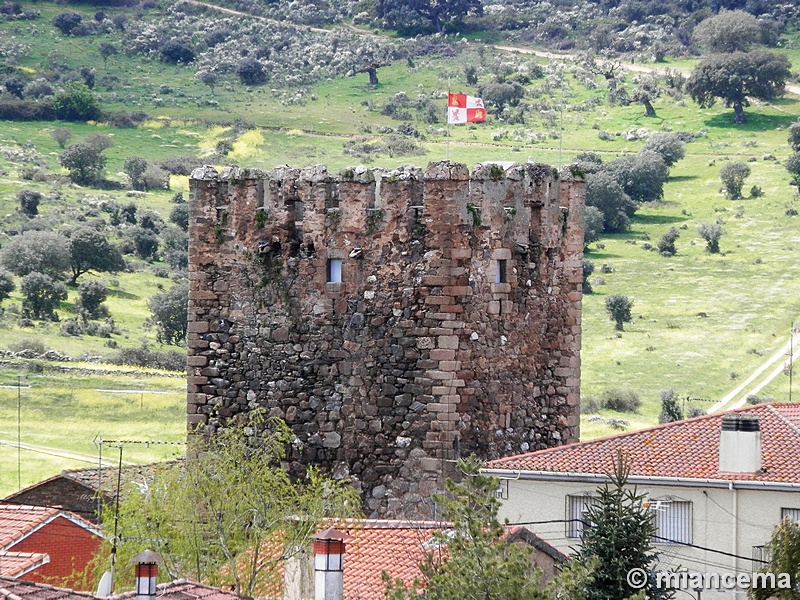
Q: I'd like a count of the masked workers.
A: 0